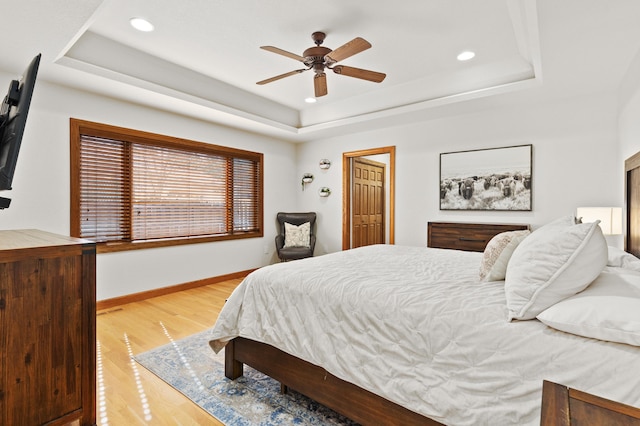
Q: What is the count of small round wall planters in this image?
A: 3